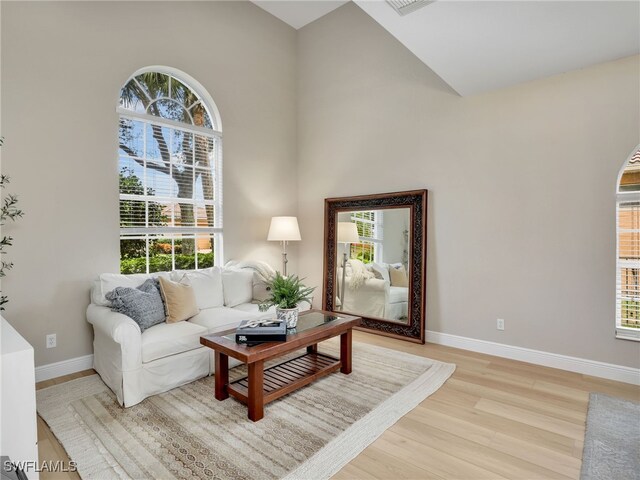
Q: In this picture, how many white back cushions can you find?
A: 3